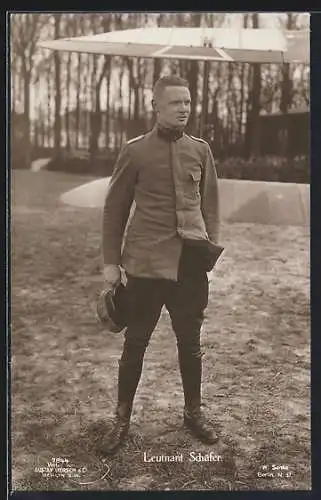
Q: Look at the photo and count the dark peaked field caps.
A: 1